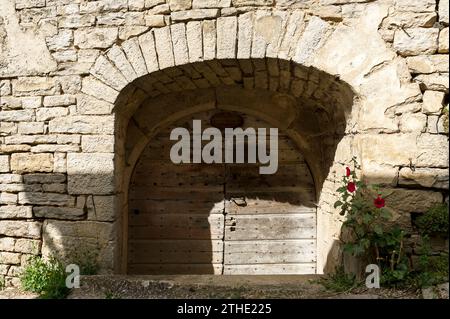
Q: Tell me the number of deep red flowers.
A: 3